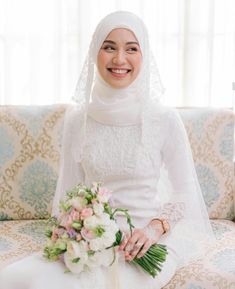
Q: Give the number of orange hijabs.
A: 0